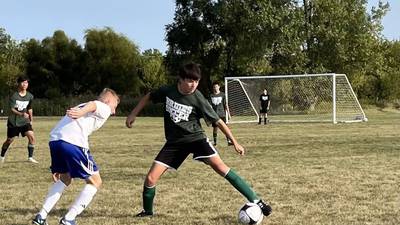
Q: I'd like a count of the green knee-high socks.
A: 2